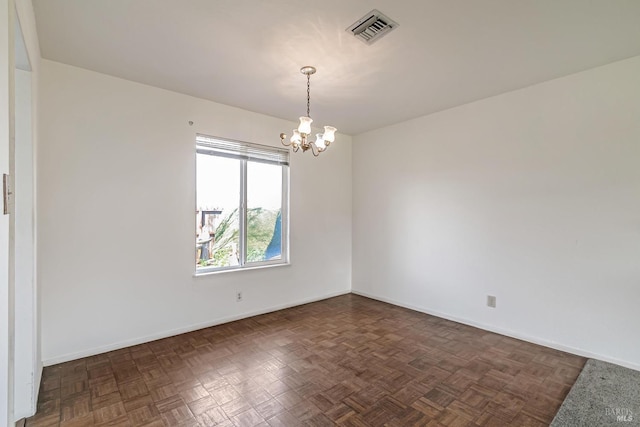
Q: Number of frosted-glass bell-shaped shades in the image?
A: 4